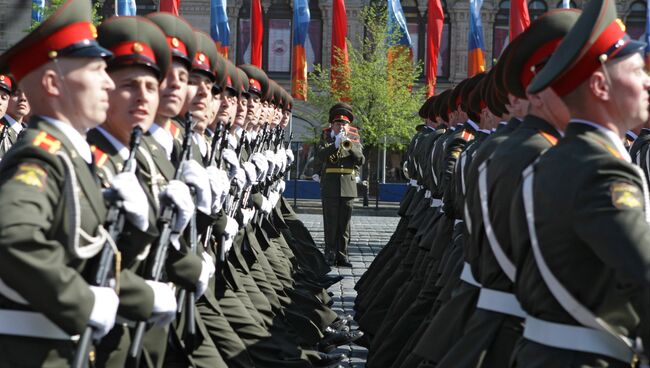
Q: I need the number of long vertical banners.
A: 13